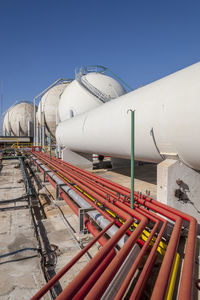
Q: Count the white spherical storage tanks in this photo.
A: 3